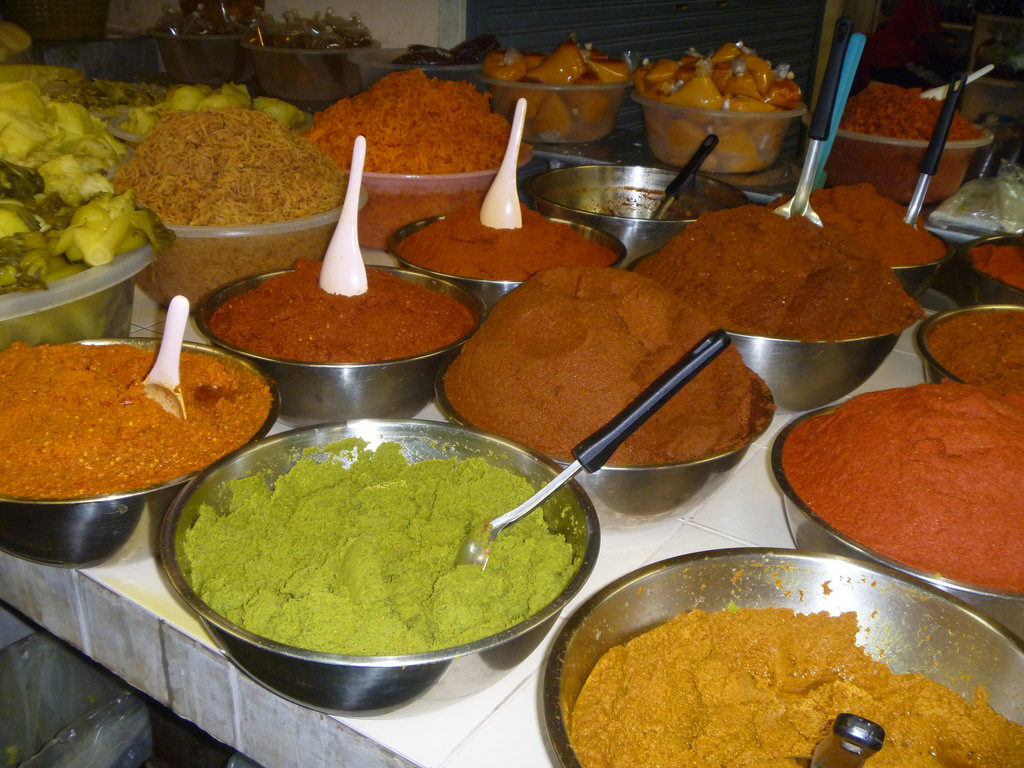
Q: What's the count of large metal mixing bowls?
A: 12